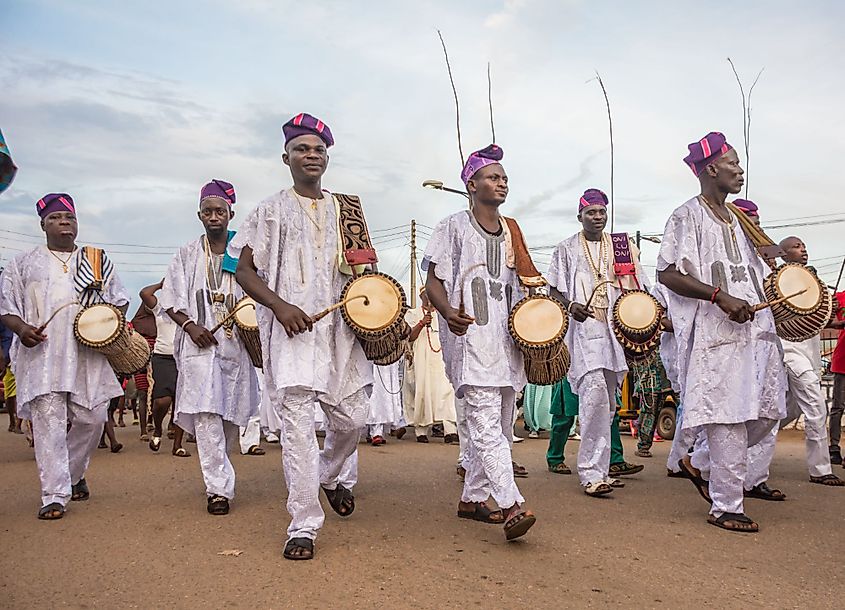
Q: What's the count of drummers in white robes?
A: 6